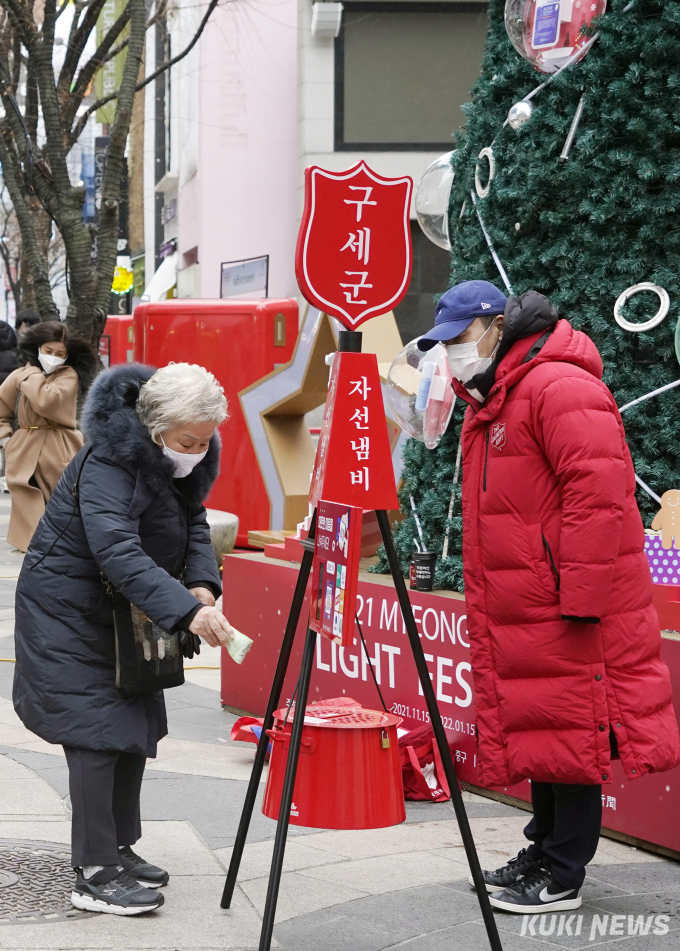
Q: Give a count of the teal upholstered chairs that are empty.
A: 0